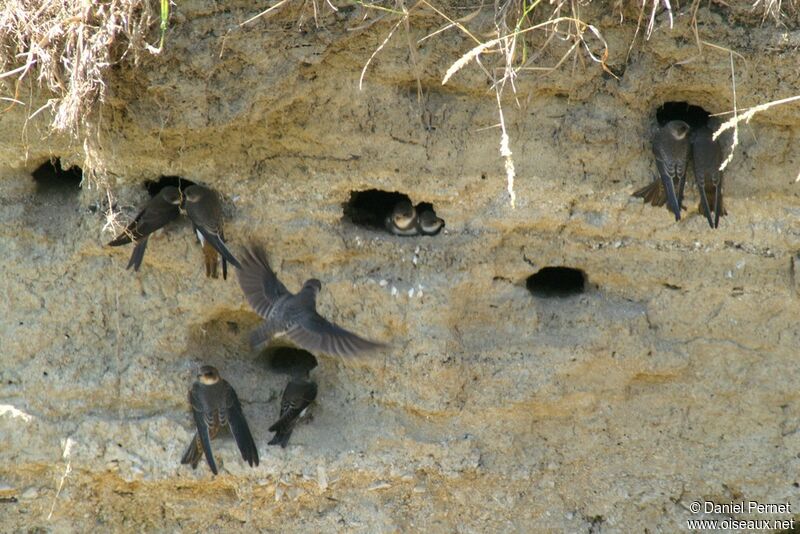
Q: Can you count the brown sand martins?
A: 9